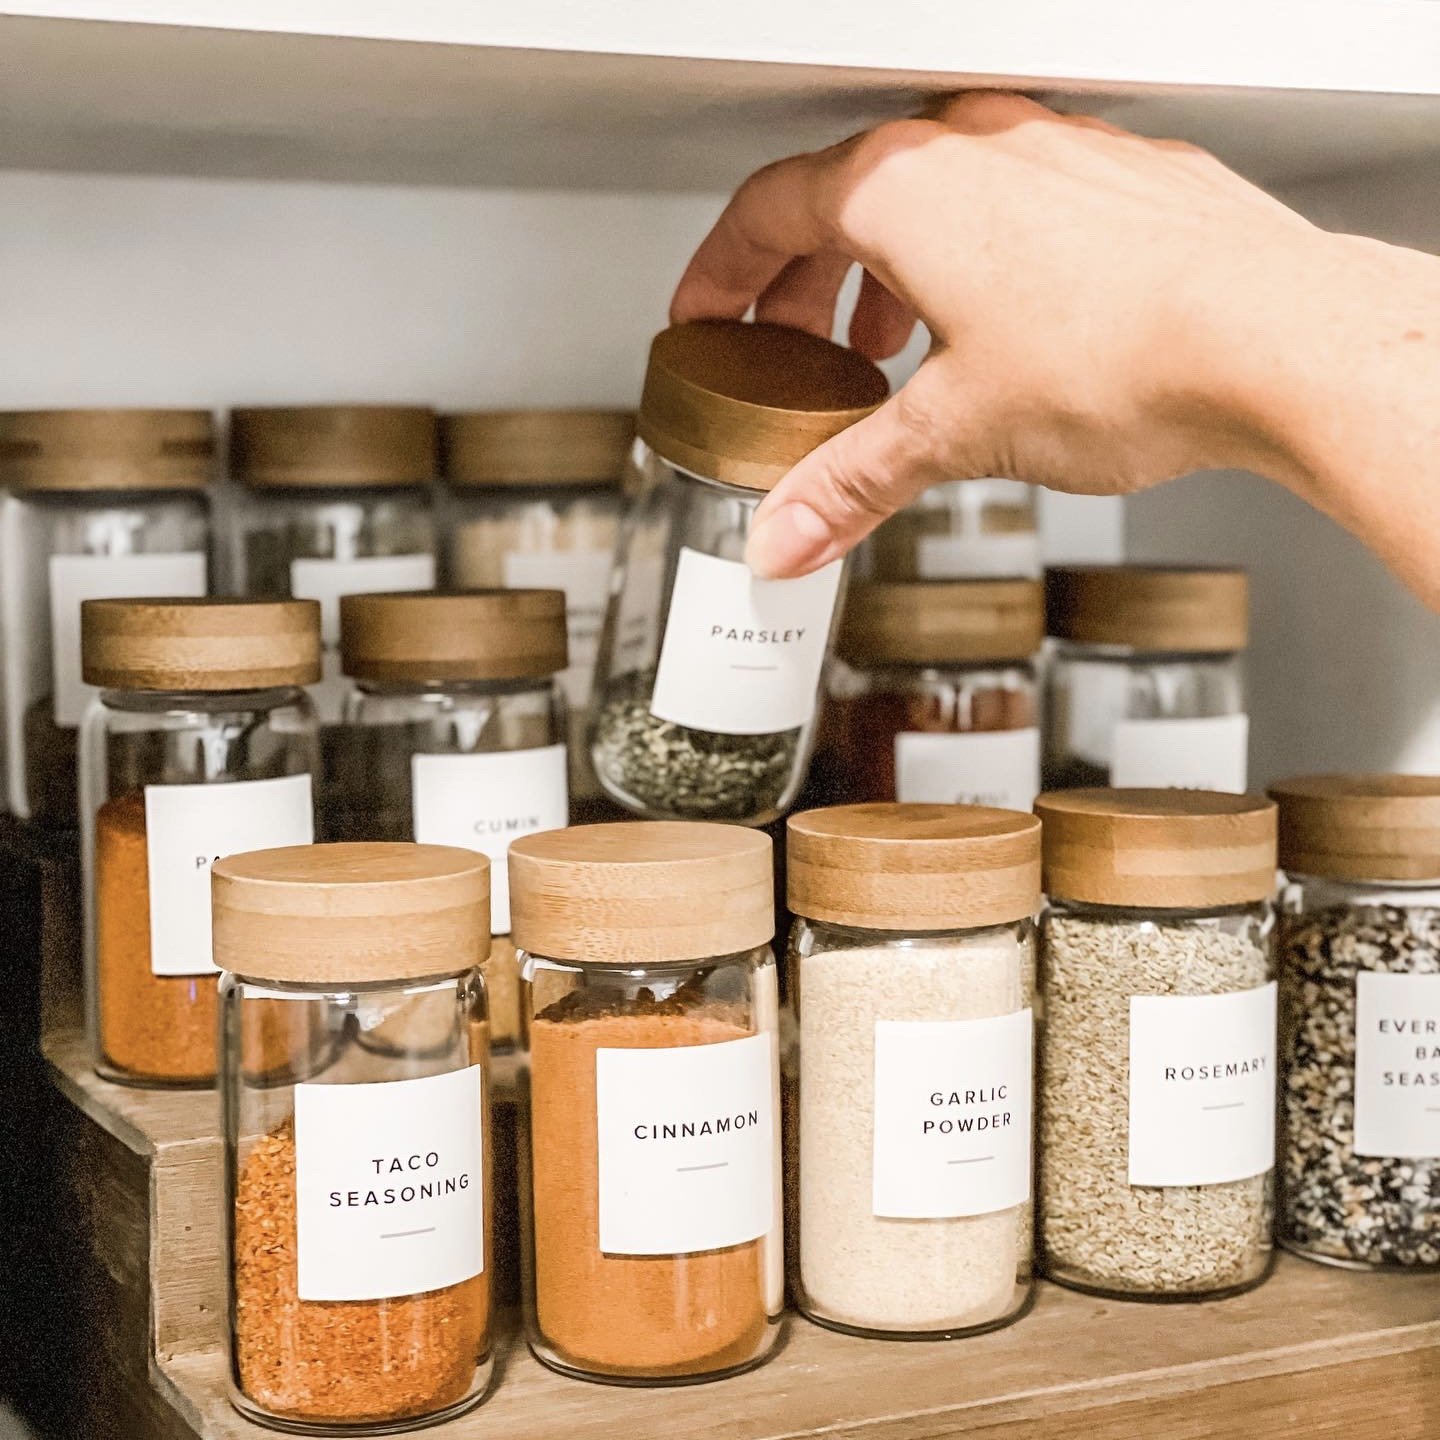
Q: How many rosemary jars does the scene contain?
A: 1